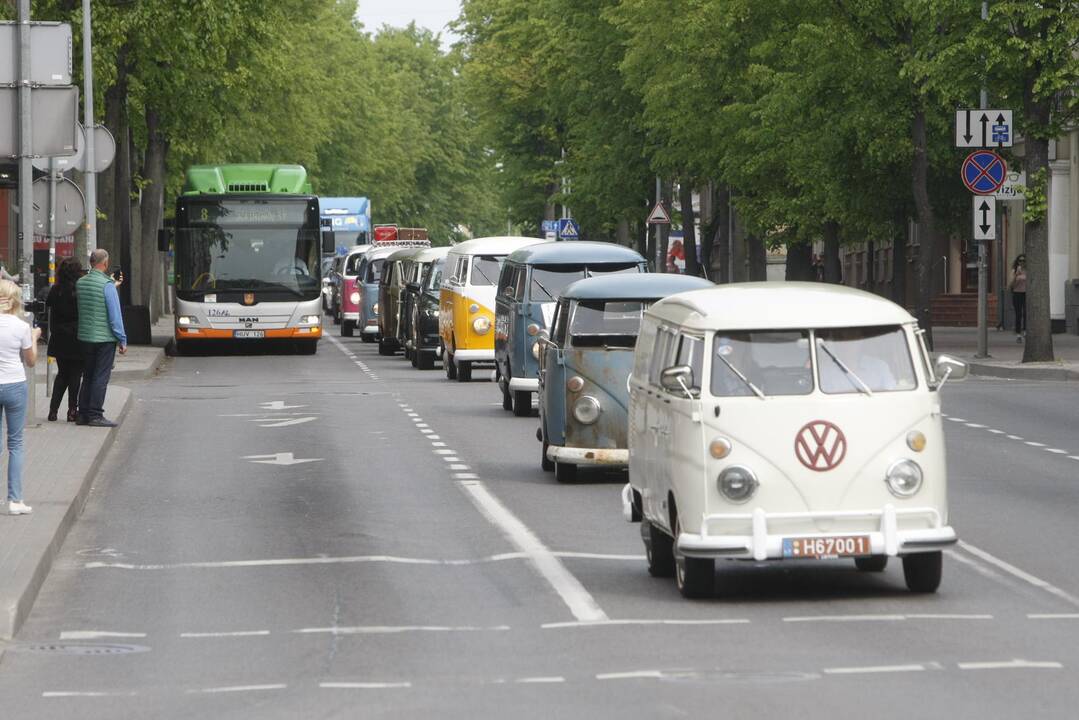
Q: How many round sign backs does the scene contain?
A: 3